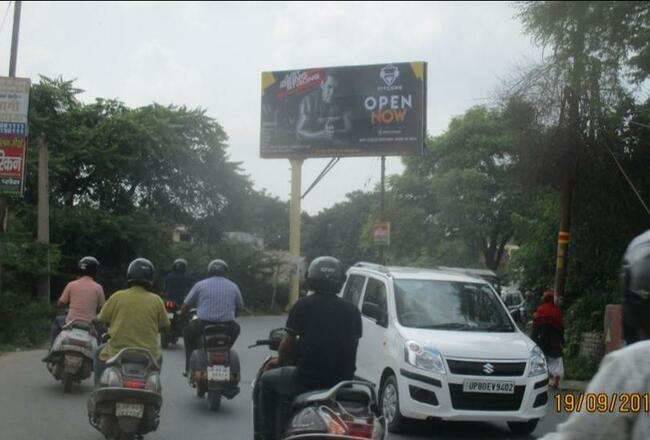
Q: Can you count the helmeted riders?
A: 6